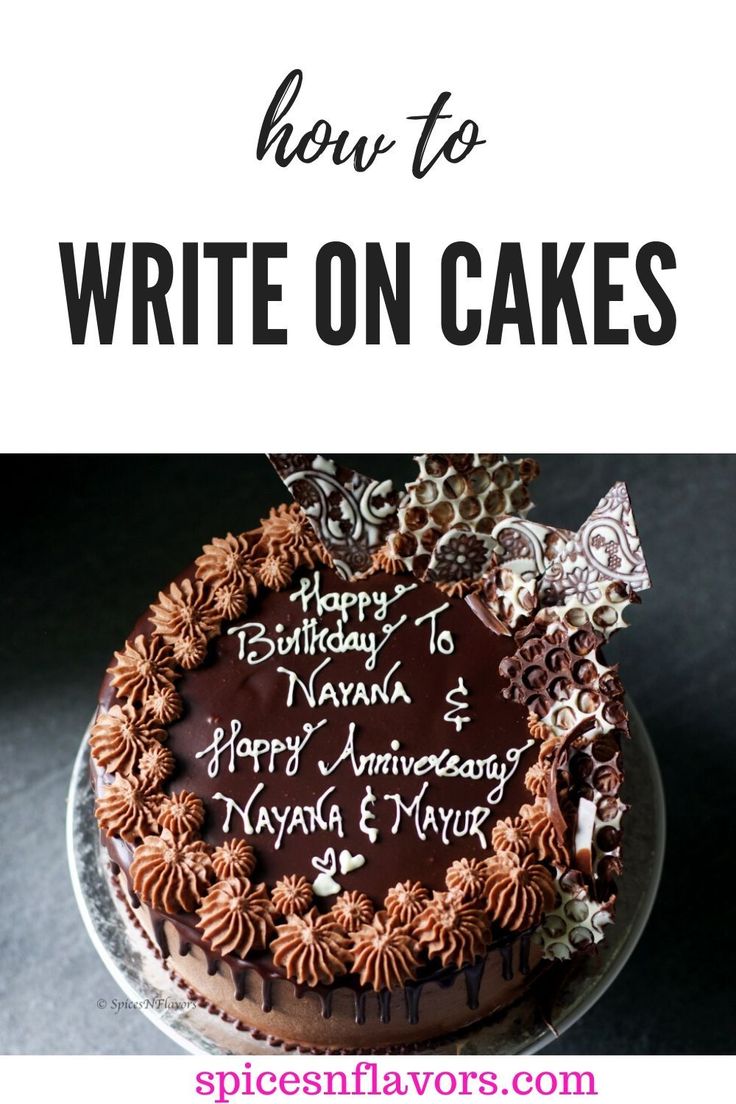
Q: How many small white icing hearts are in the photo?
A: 3